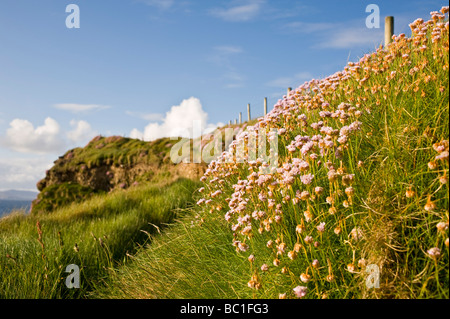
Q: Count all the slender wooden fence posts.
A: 7